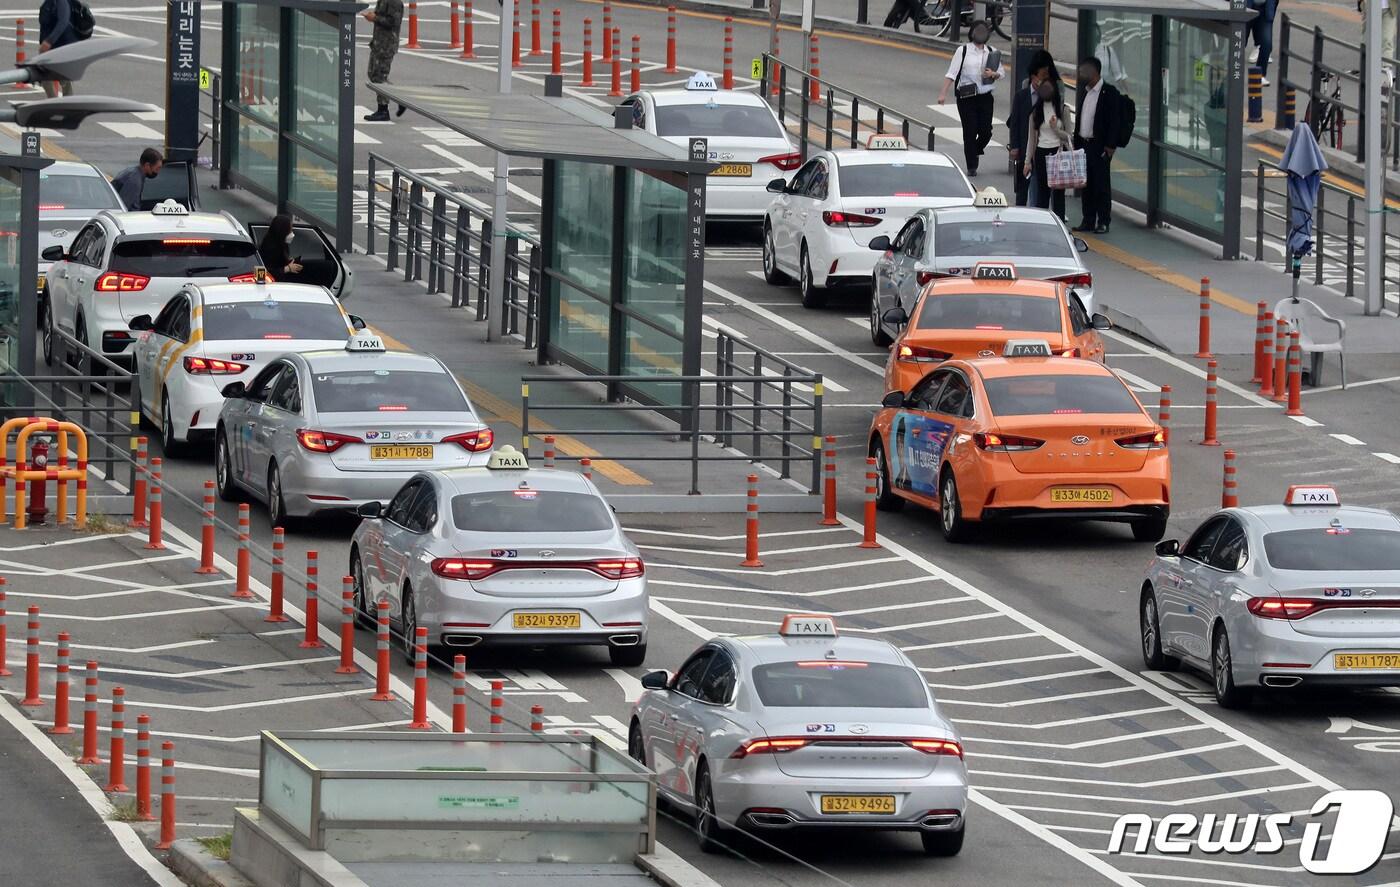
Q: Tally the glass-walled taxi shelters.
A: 3